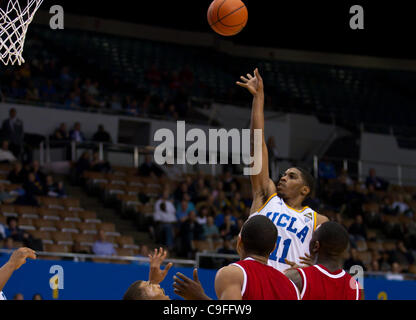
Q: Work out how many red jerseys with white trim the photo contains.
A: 2